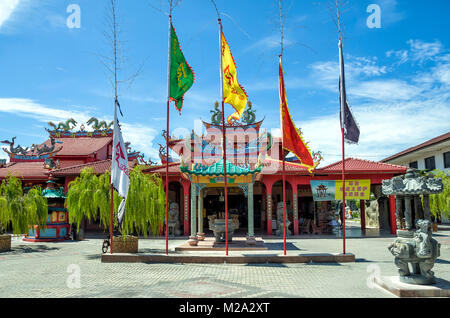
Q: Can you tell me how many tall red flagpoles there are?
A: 5